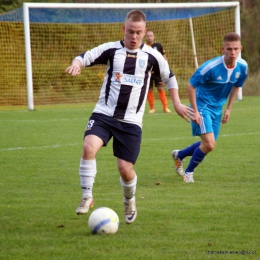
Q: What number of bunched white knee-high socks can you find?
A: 2